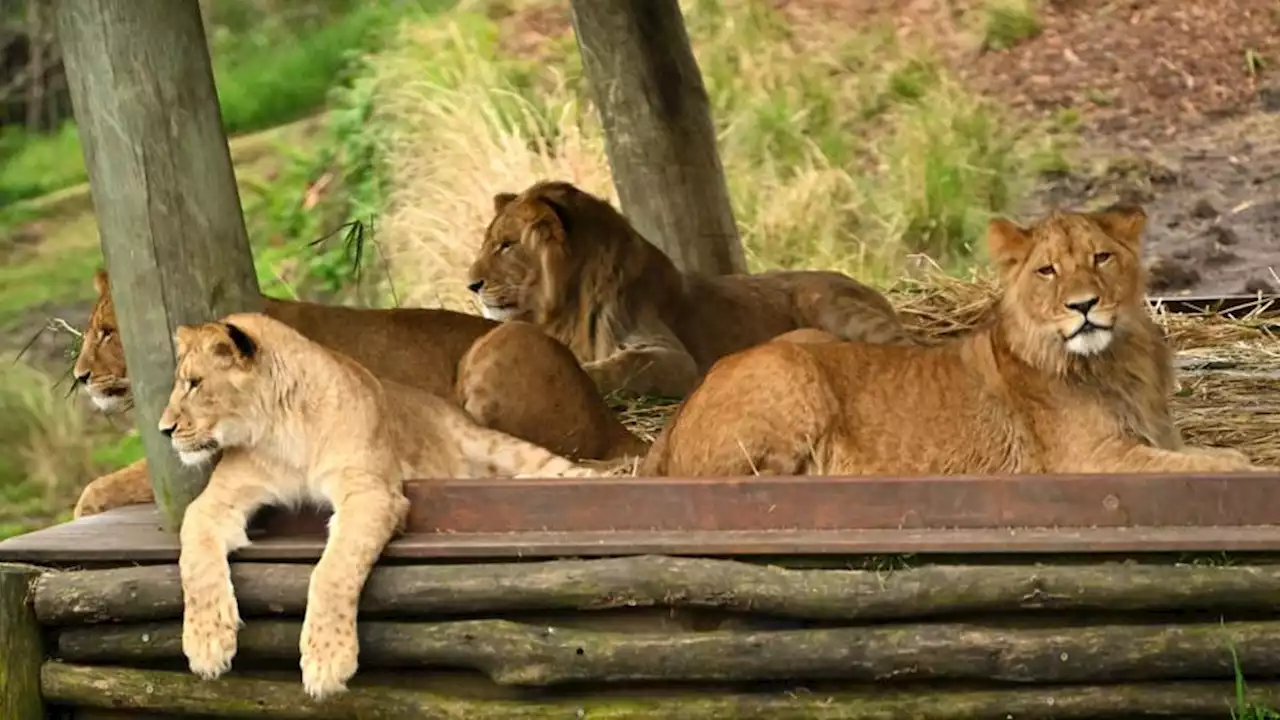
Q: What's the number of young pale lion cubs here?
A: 1